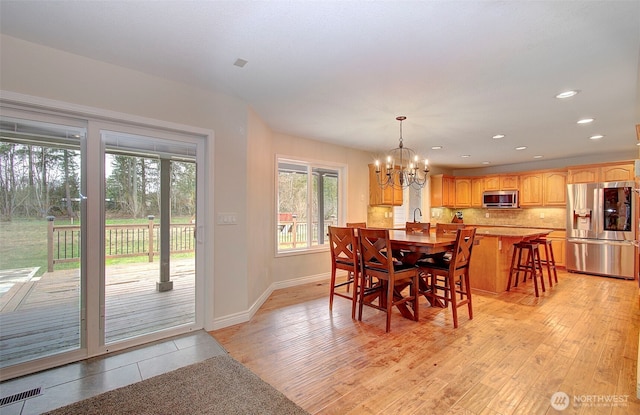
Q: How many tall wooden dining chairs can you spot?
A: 6